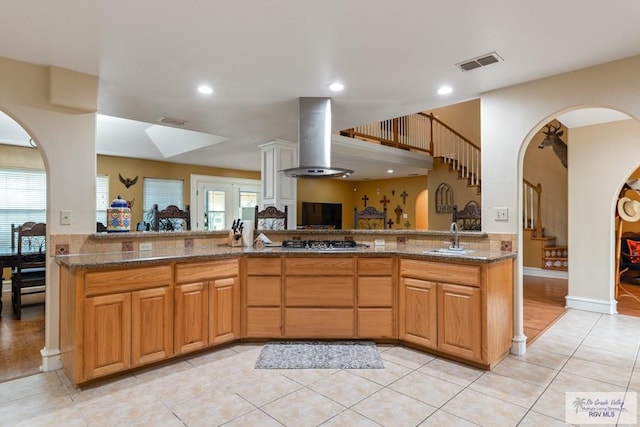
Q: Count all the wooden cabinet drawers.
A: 12